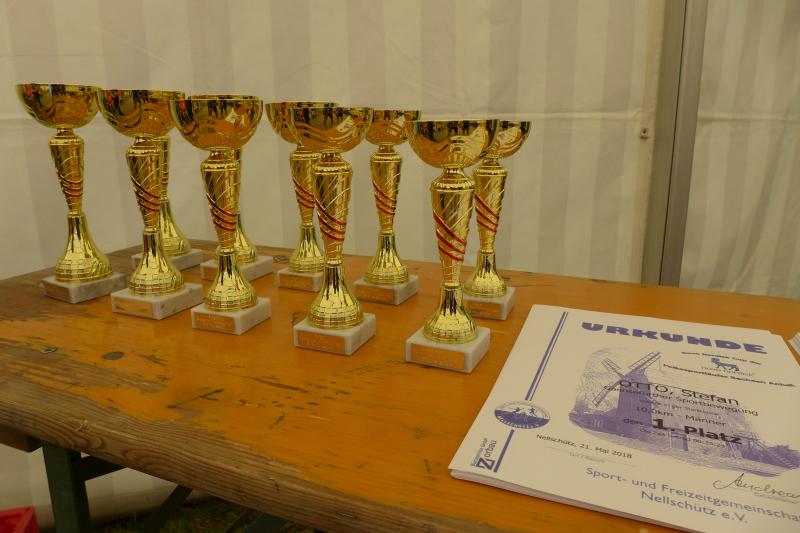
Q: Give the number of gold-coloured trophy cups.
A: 10